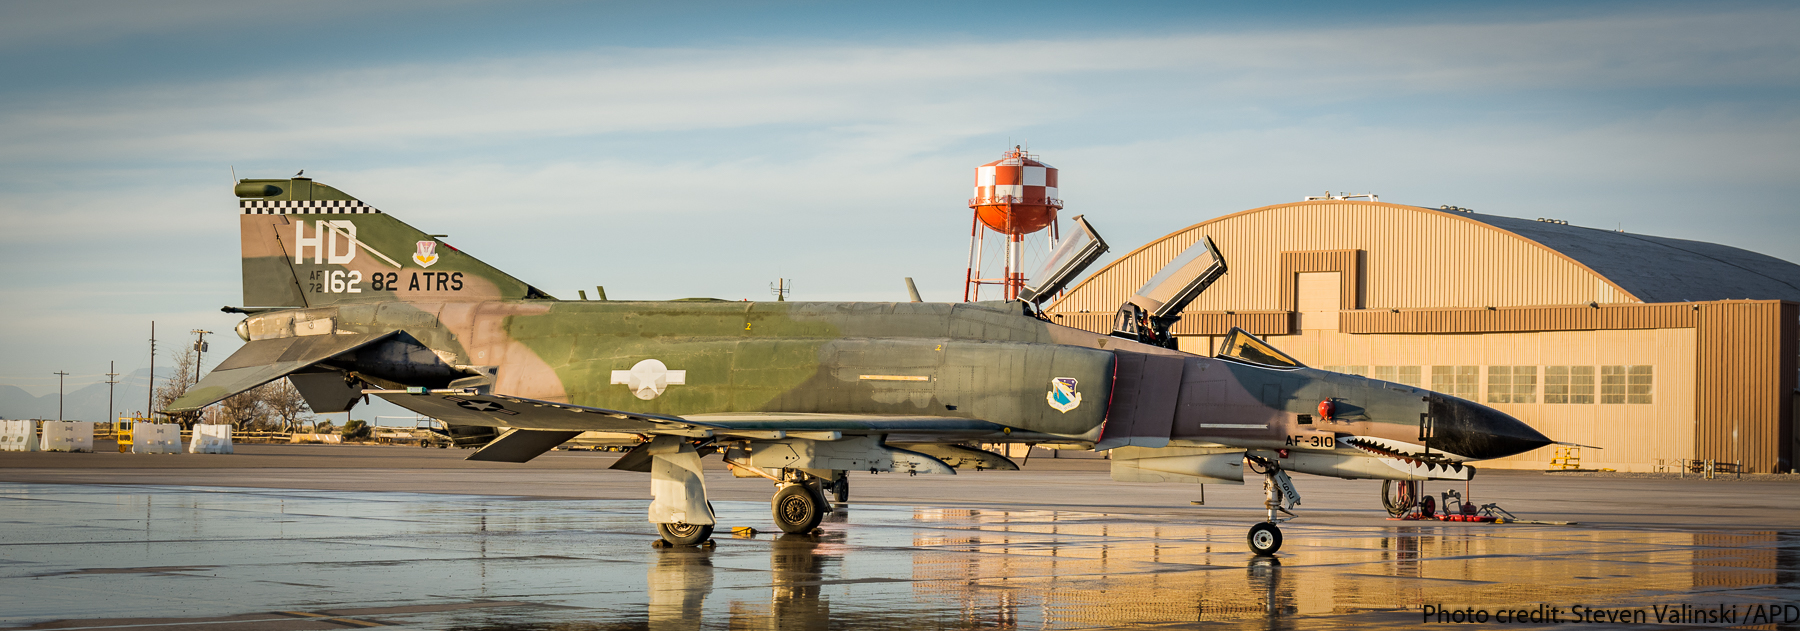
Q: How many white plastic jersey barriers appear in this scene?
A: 4